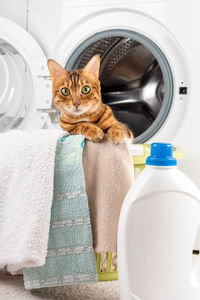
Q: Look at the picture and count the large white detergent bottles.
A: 1